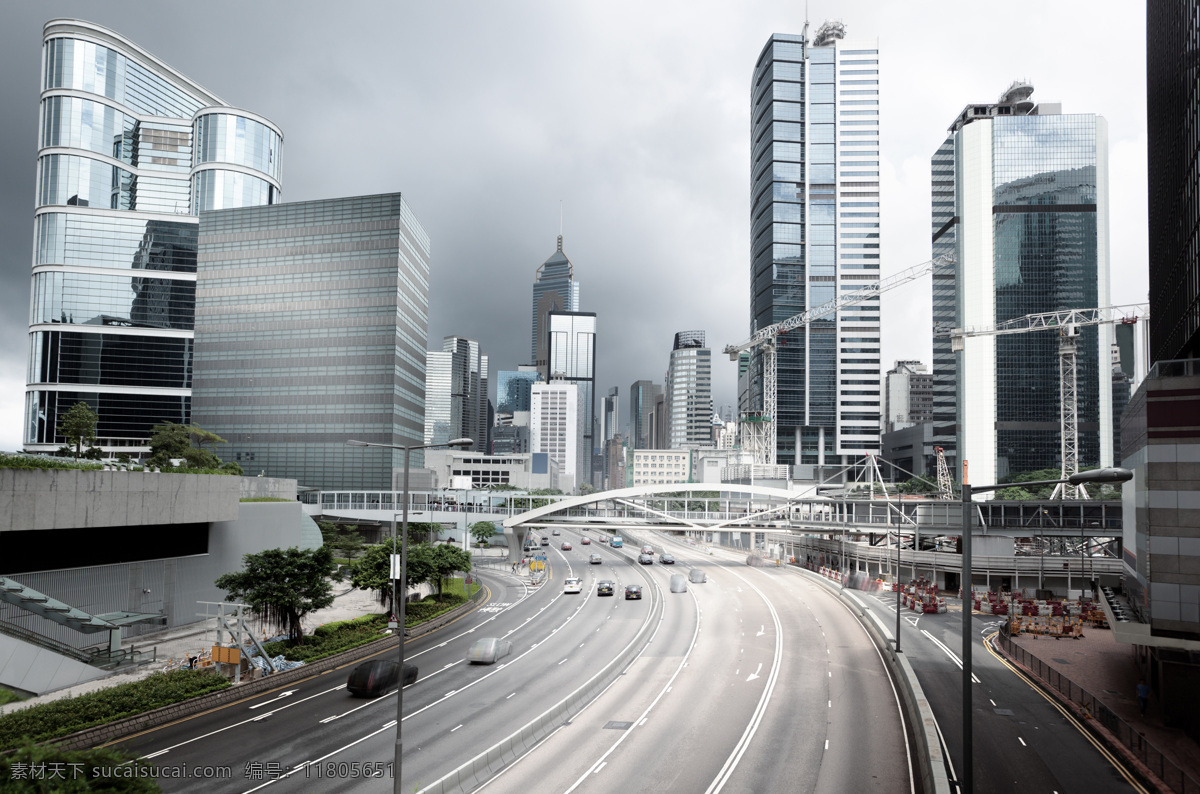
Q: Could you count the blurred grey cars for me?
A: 3